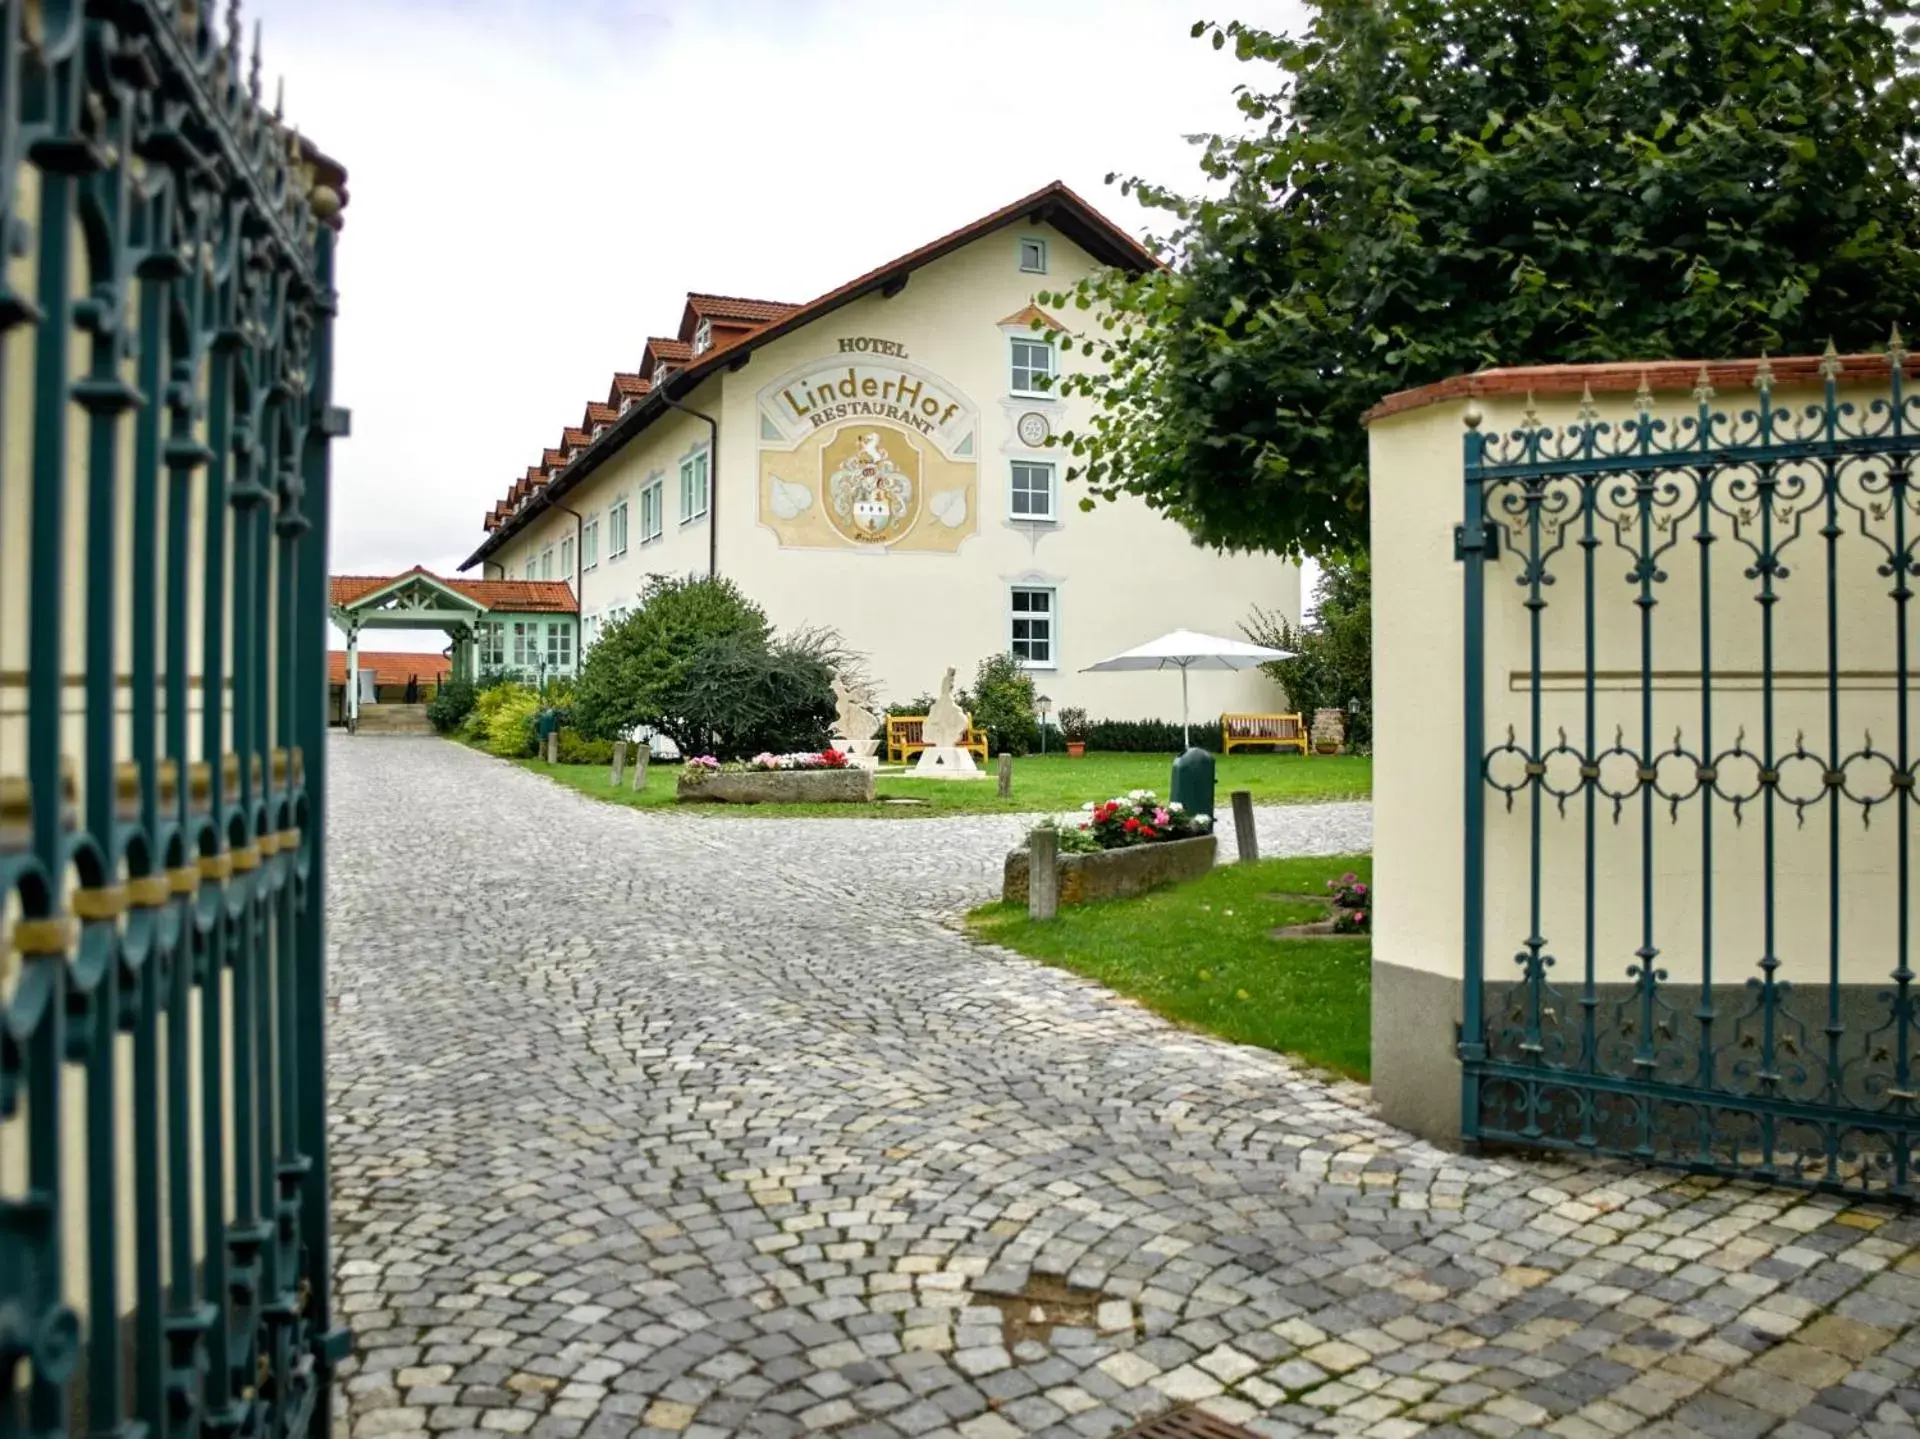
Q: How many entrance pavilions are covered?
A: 1